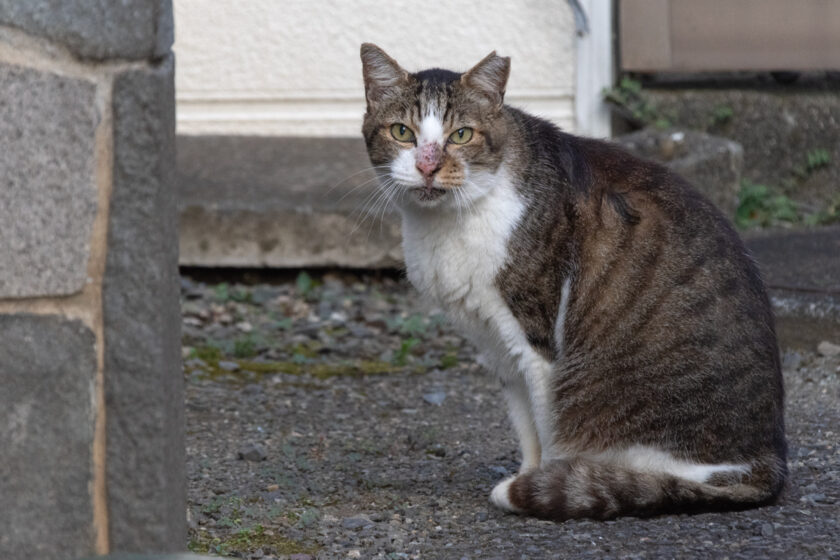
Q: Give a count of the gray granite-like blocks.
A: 4